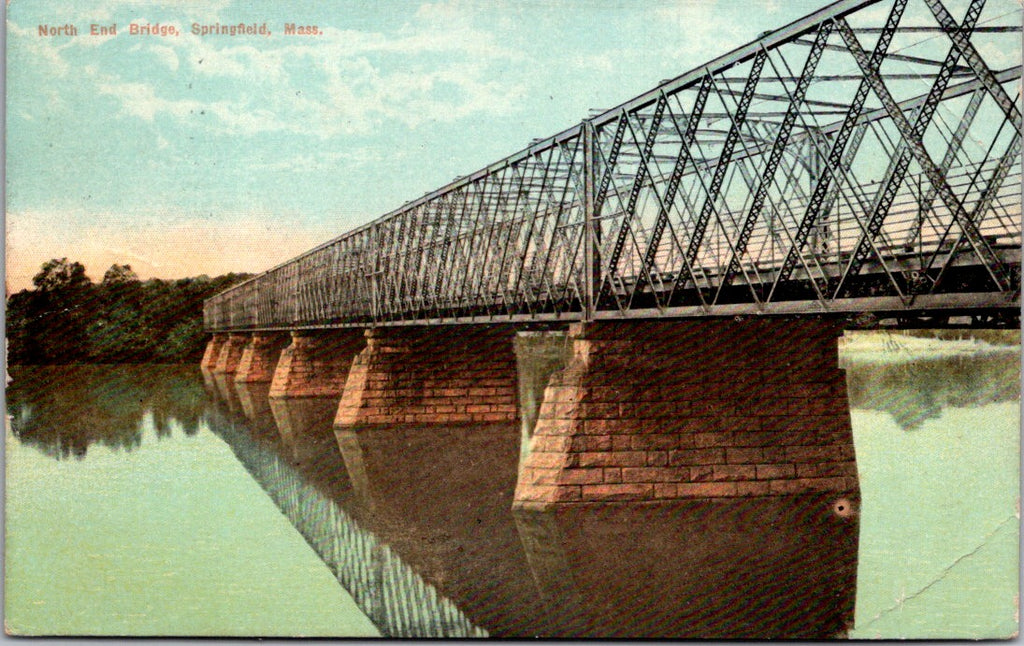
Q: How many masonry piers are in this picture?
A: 6